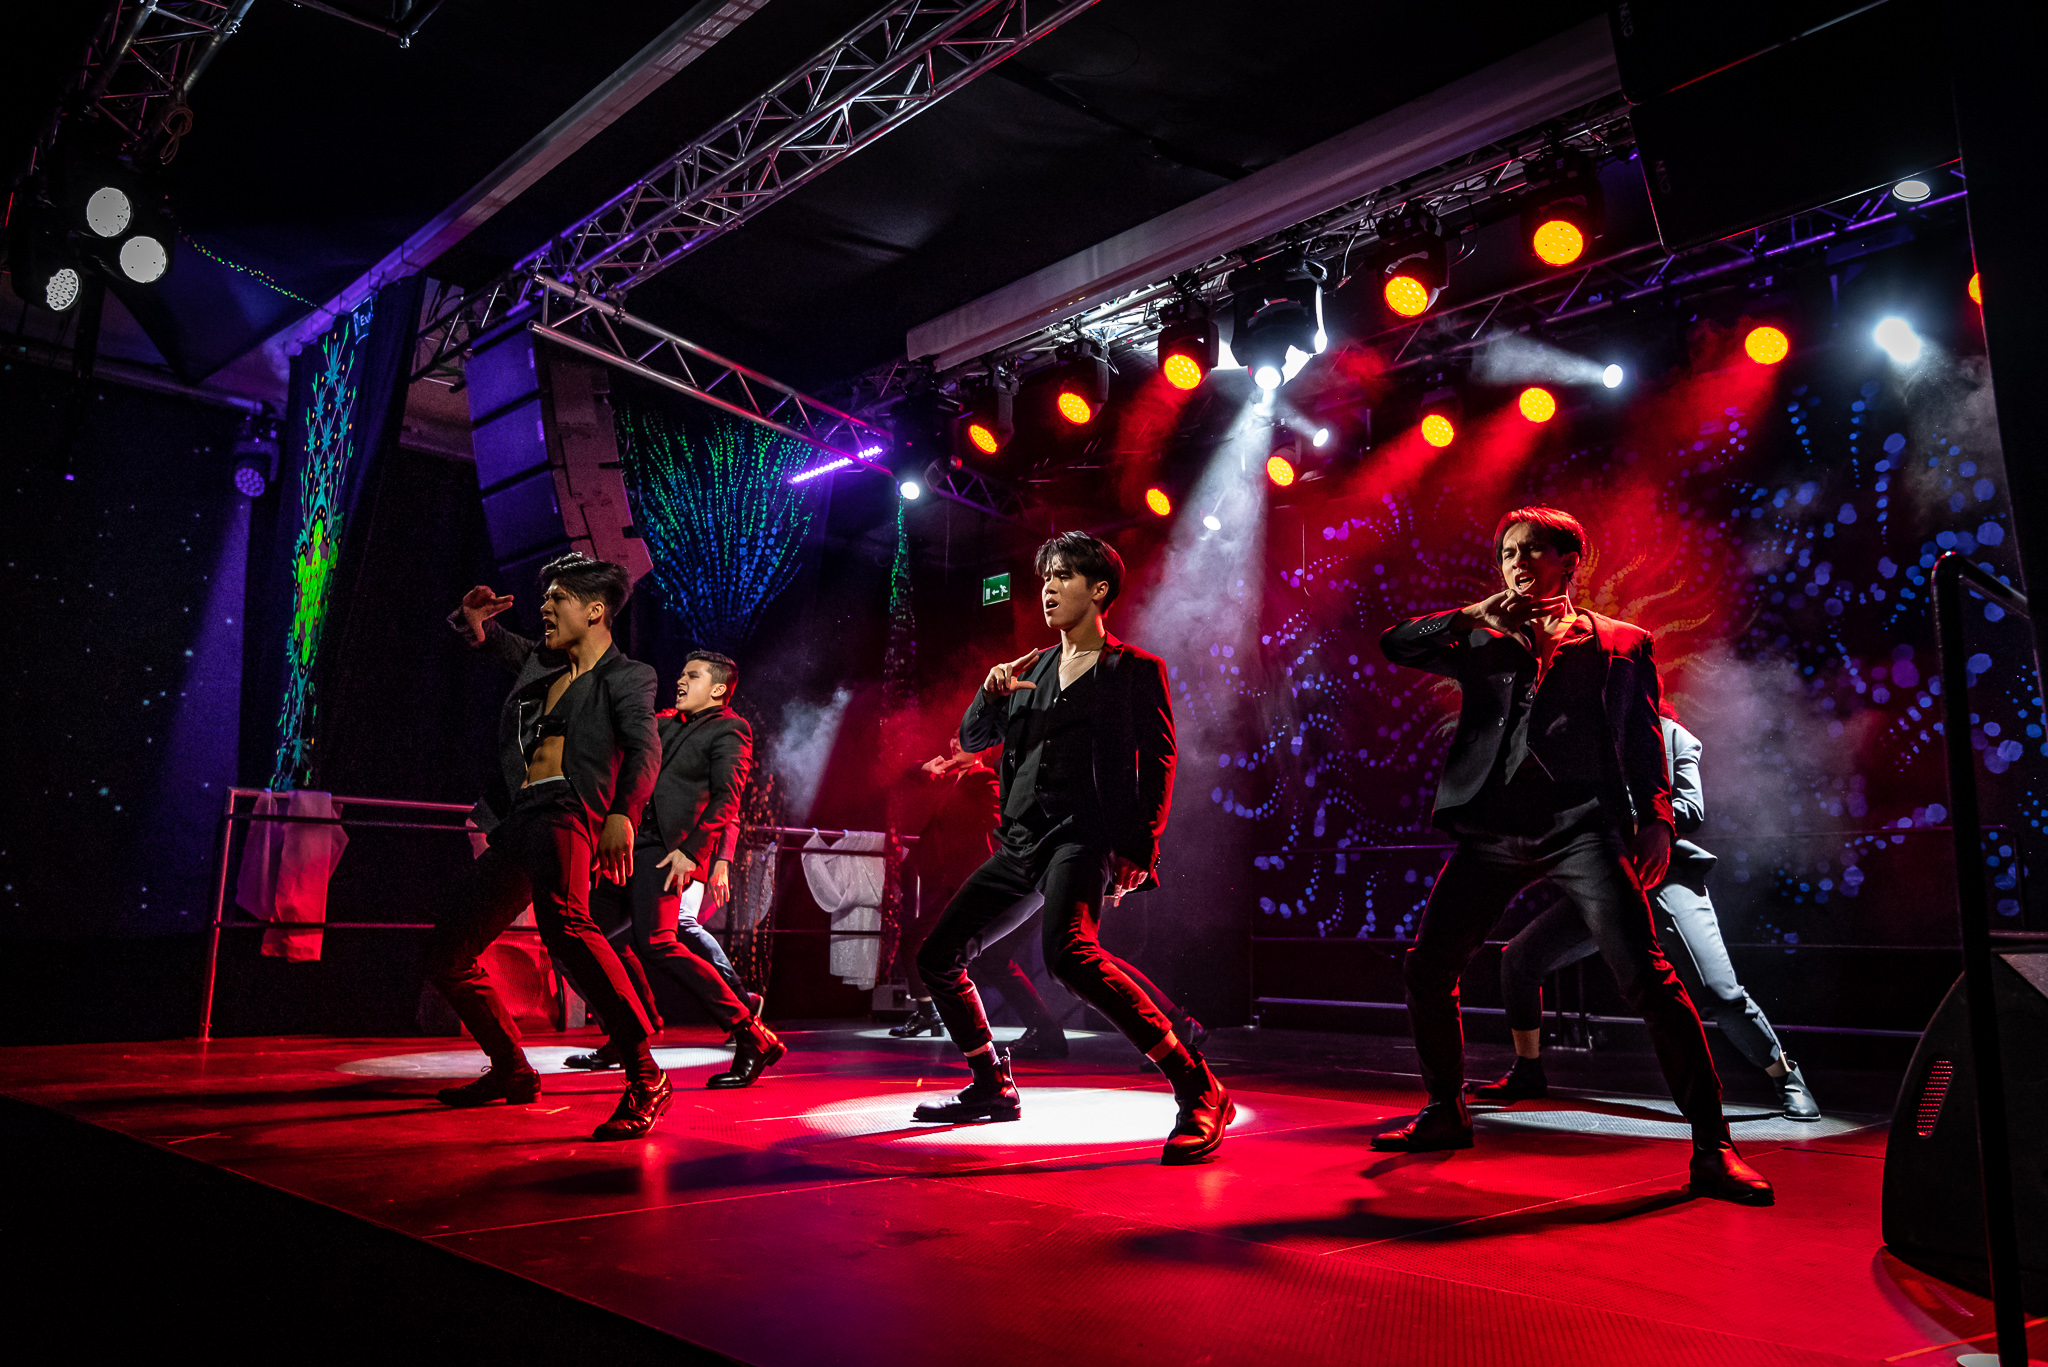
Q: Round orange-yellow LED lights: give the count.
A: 11